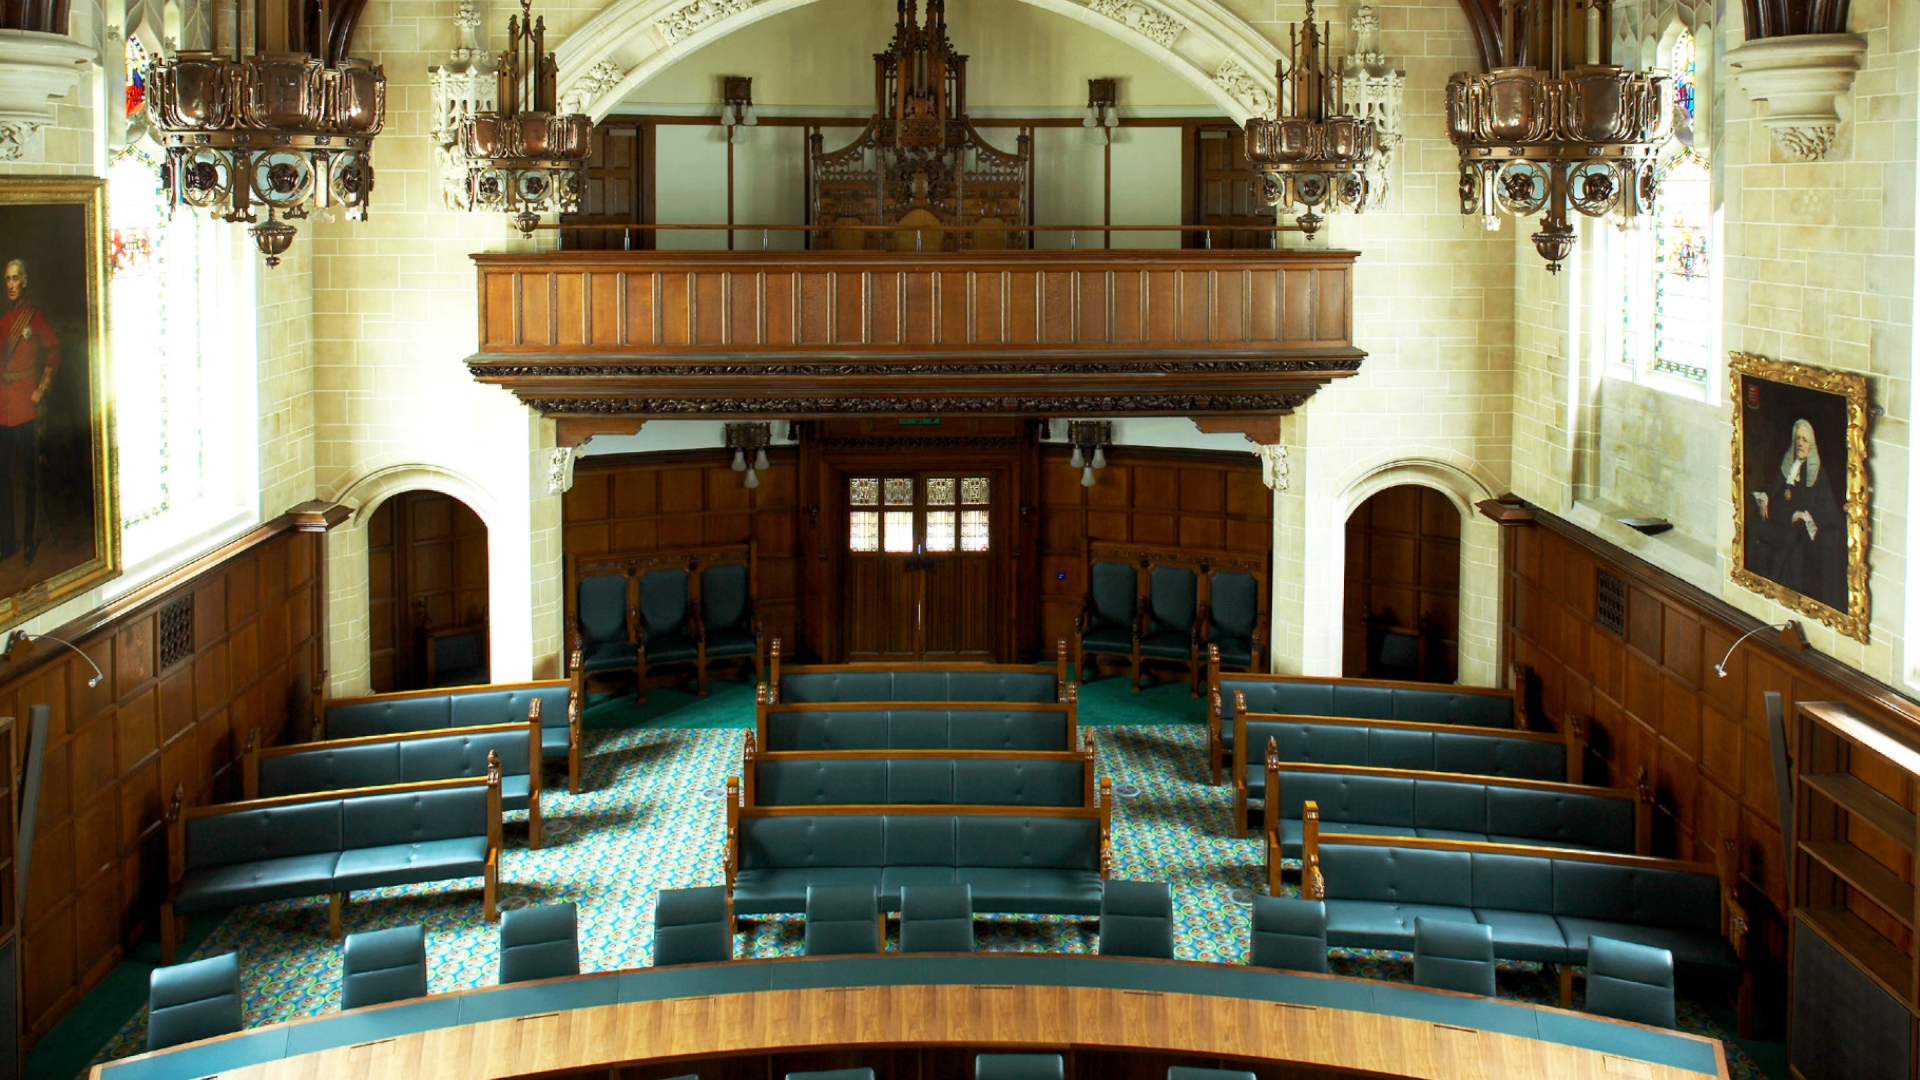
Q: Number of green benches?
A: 11